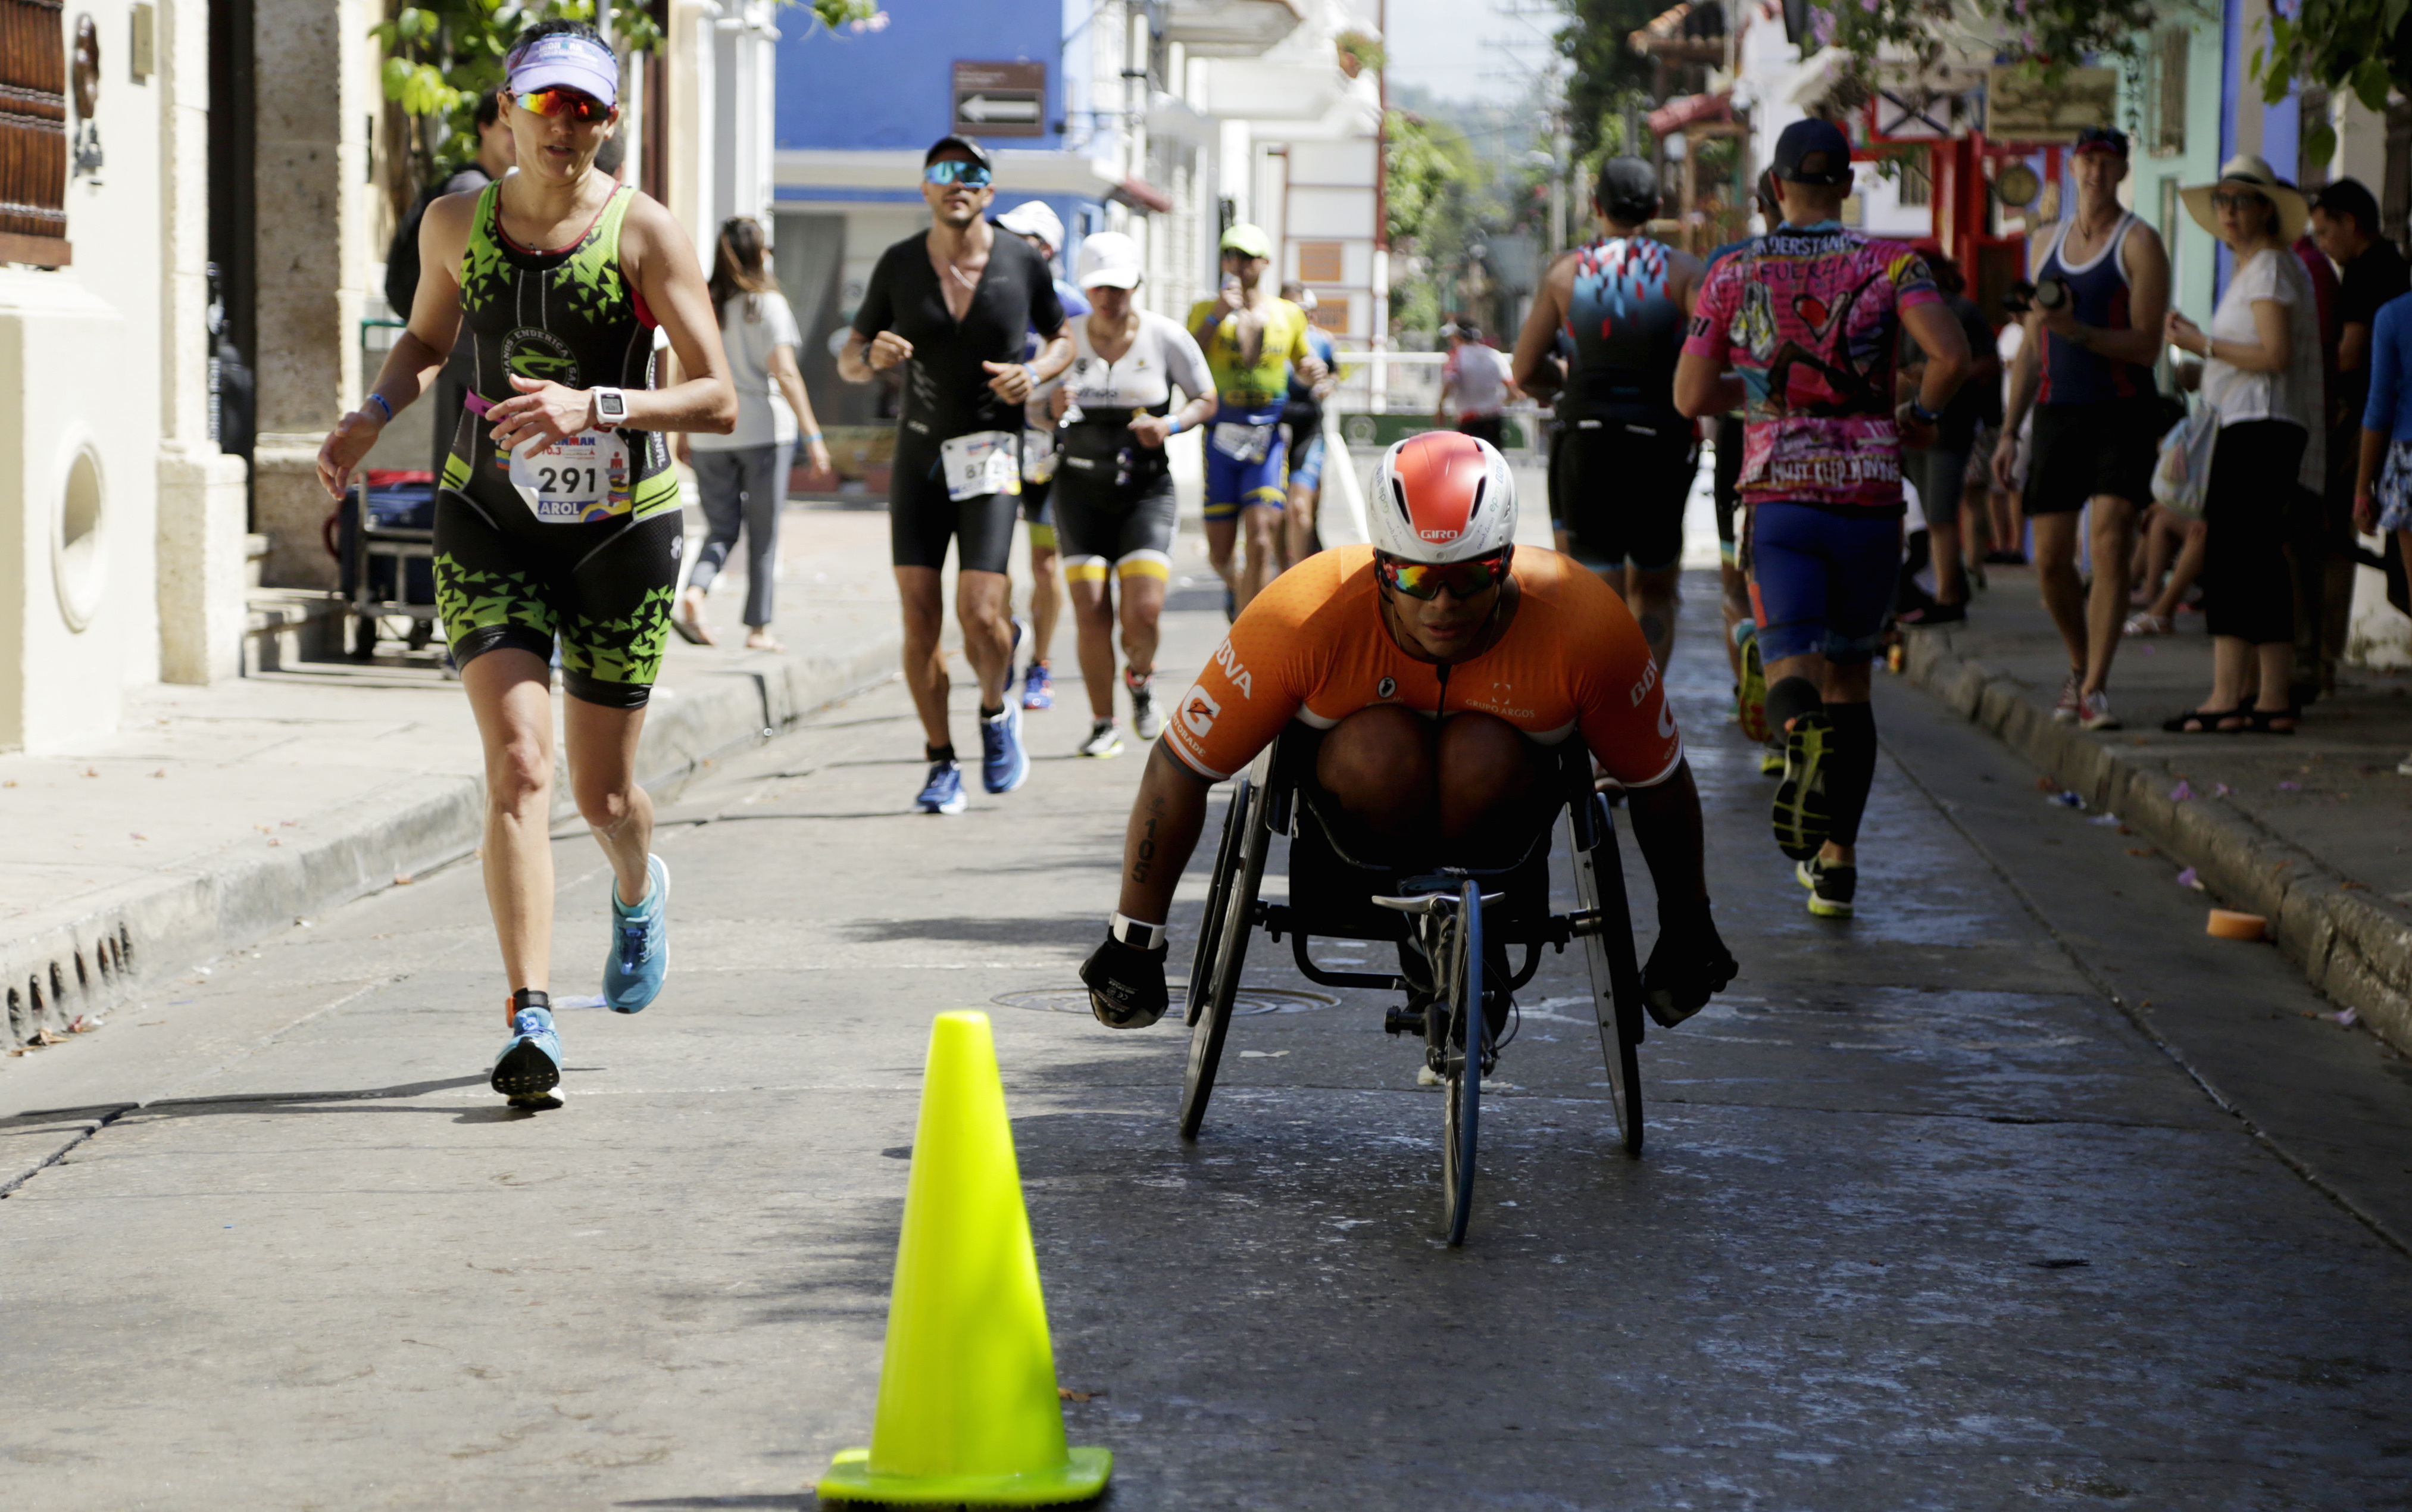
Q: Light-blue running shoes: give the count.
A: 2